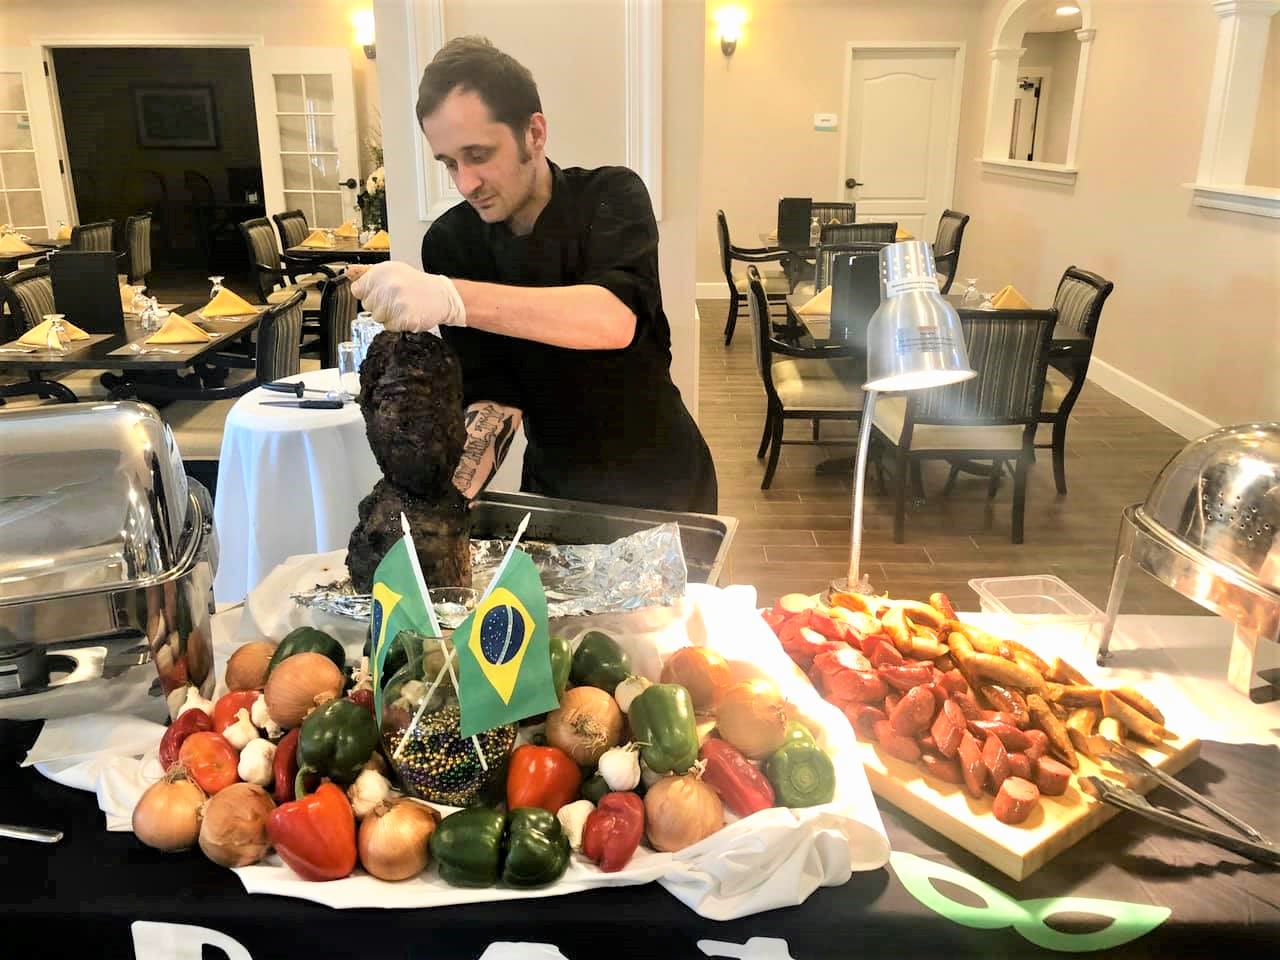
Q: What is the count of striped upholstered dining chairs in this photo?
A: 15